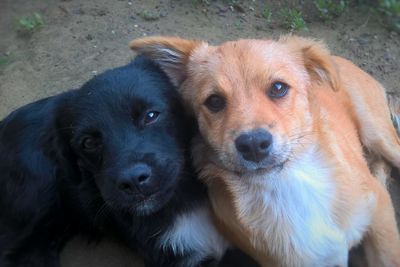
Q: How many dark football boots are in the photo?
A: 0